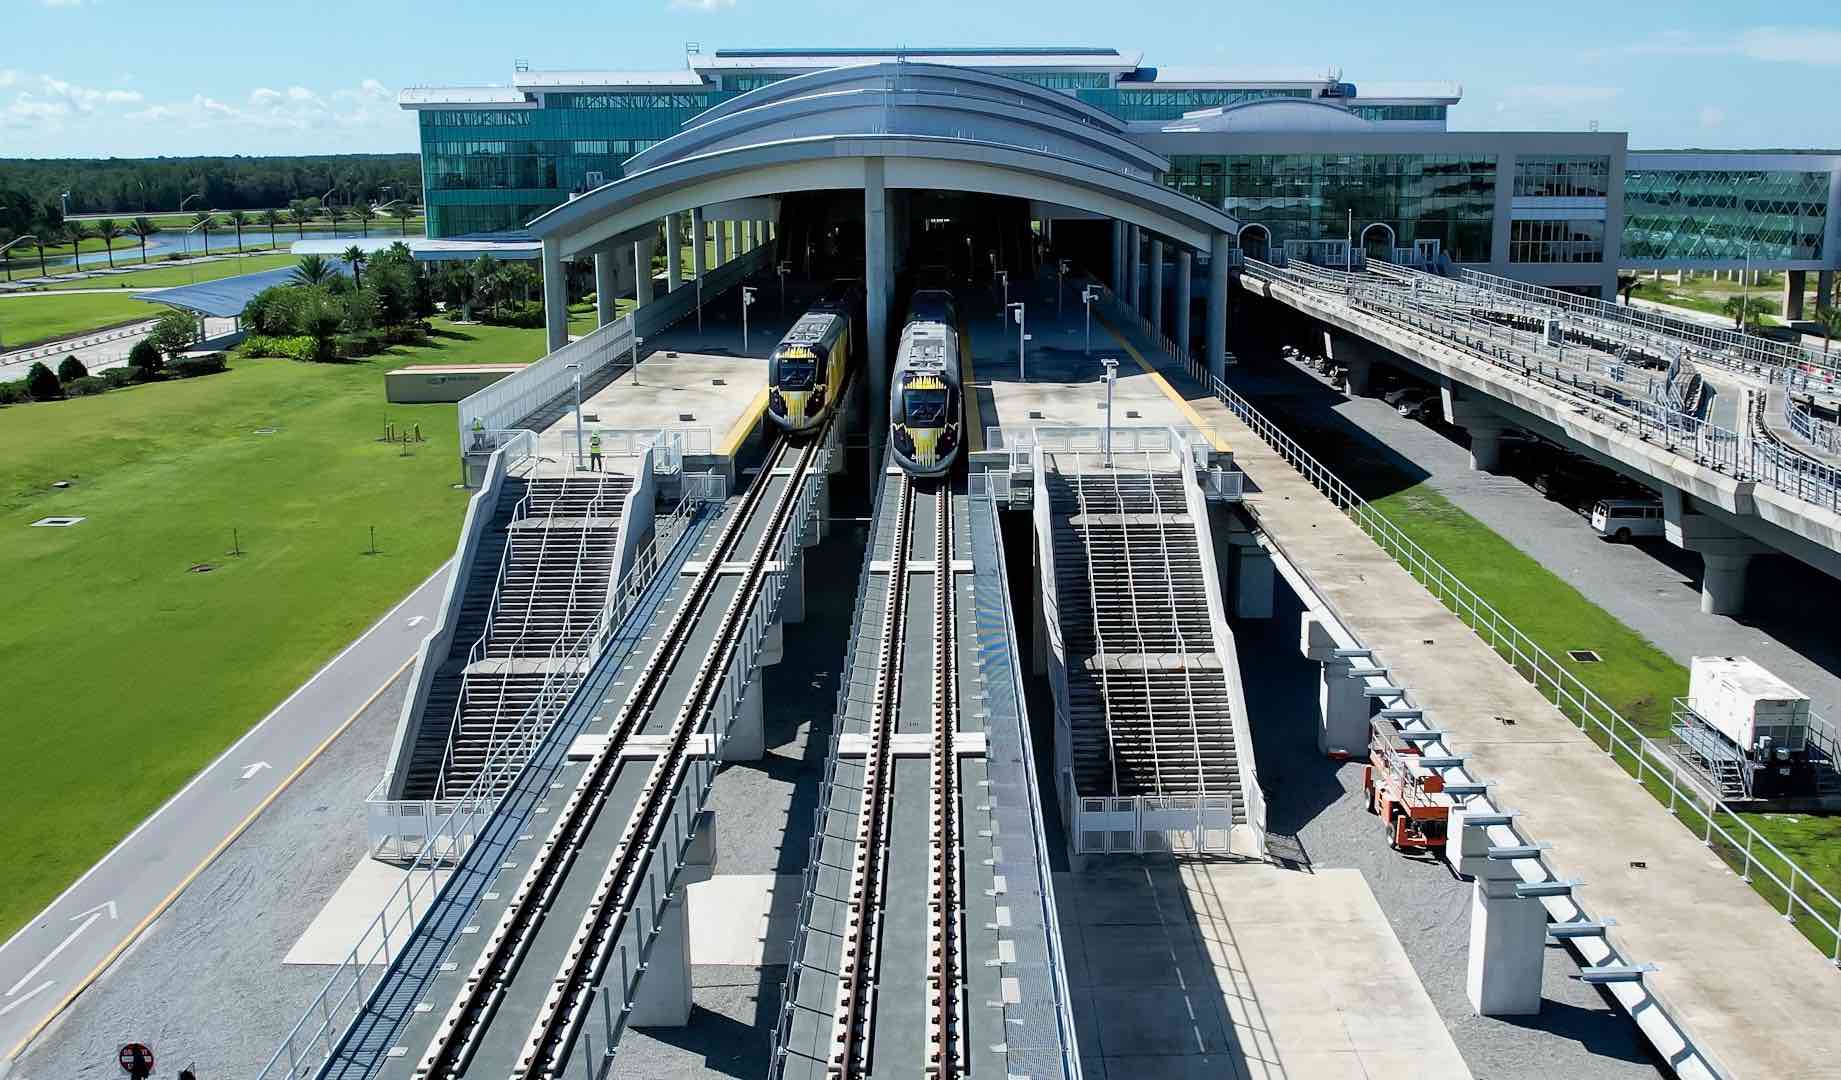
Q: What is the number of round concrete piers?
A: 3